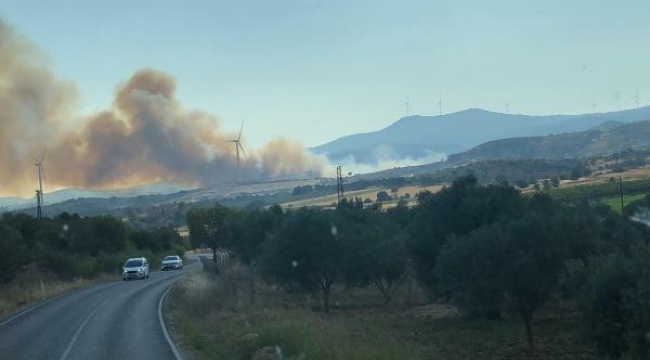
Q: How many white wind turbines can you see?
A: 7